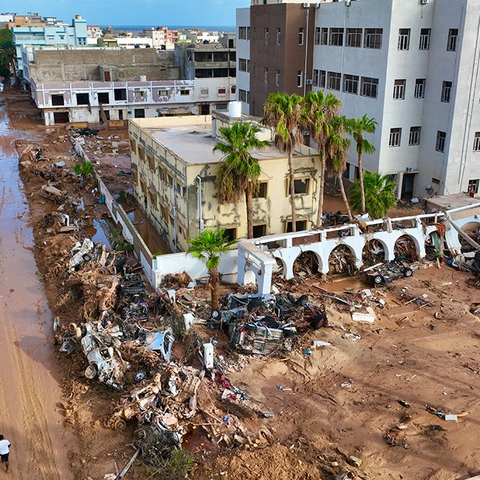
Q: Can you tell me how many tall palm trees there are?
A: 5